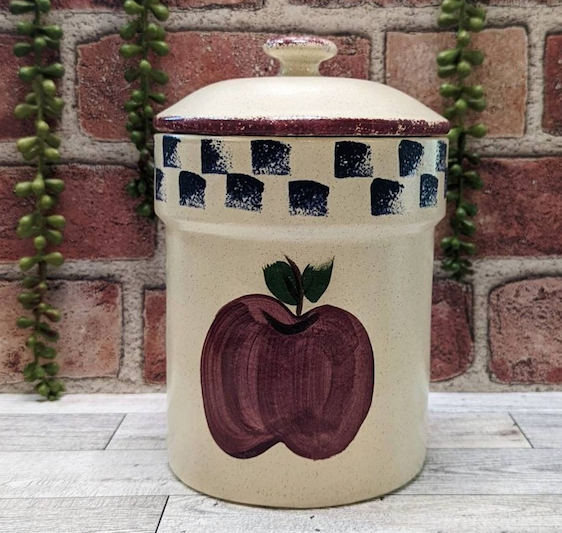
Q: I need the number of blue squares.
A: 12